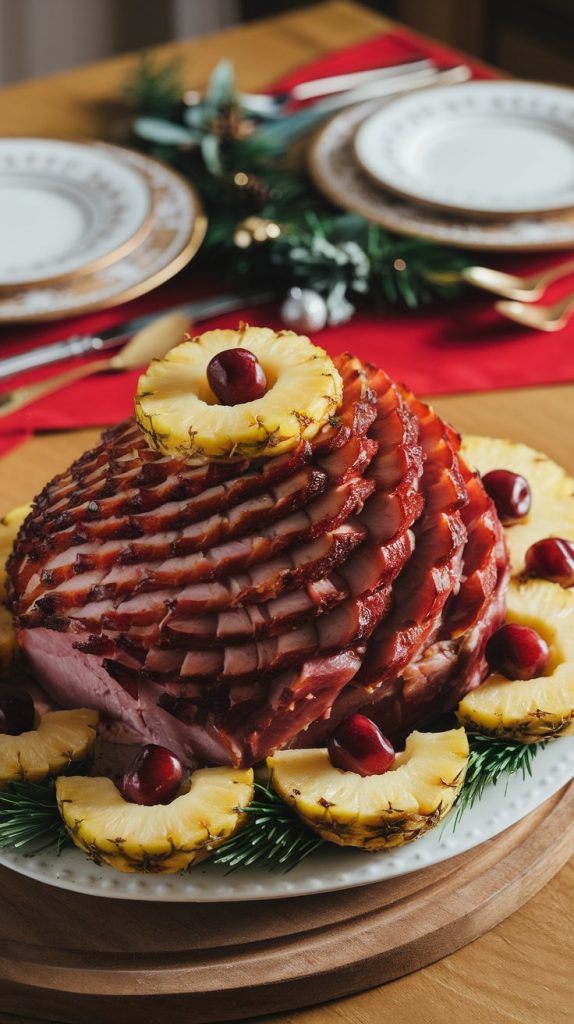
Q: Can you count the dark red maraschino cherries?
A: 7